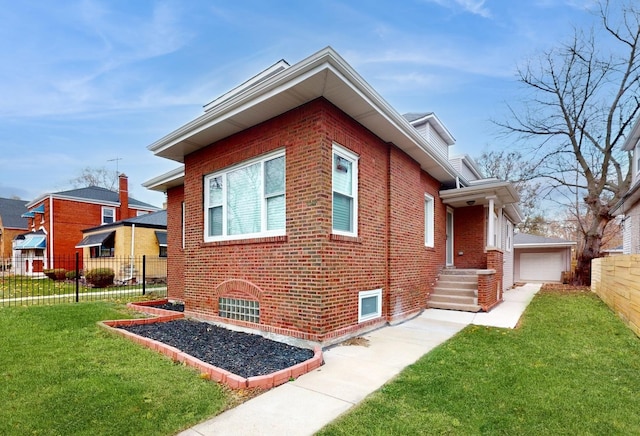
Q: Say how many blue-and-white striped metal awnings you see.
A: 3